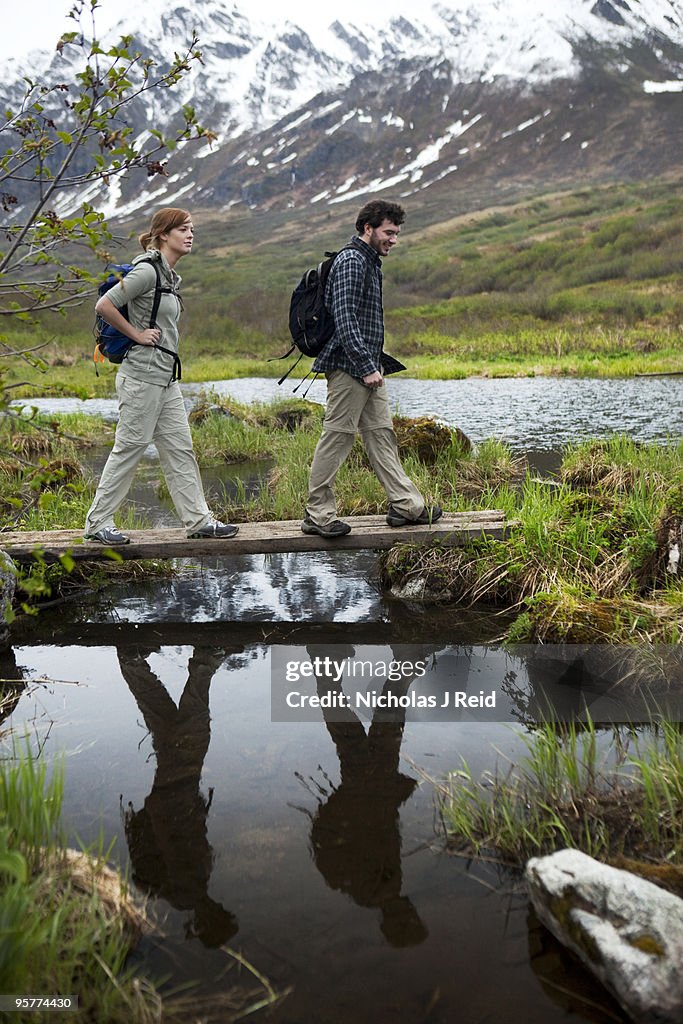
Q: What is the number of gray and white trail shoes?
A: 2